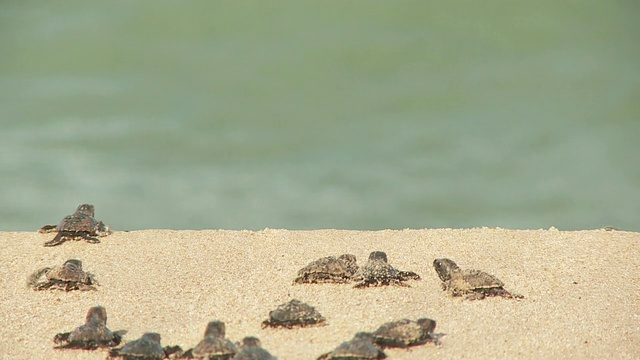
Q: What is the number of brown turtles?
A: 12